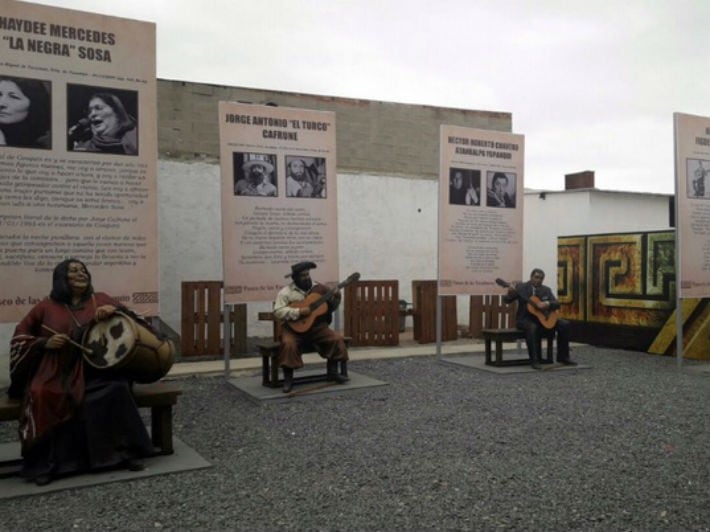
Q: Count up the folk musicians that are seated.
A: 3